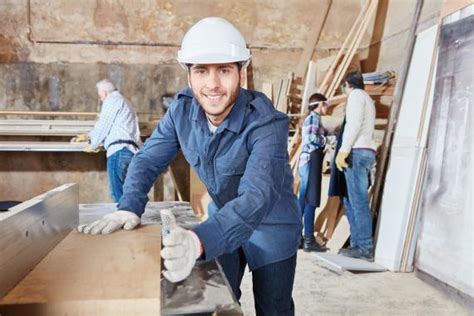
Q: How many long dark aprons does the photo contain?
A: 2